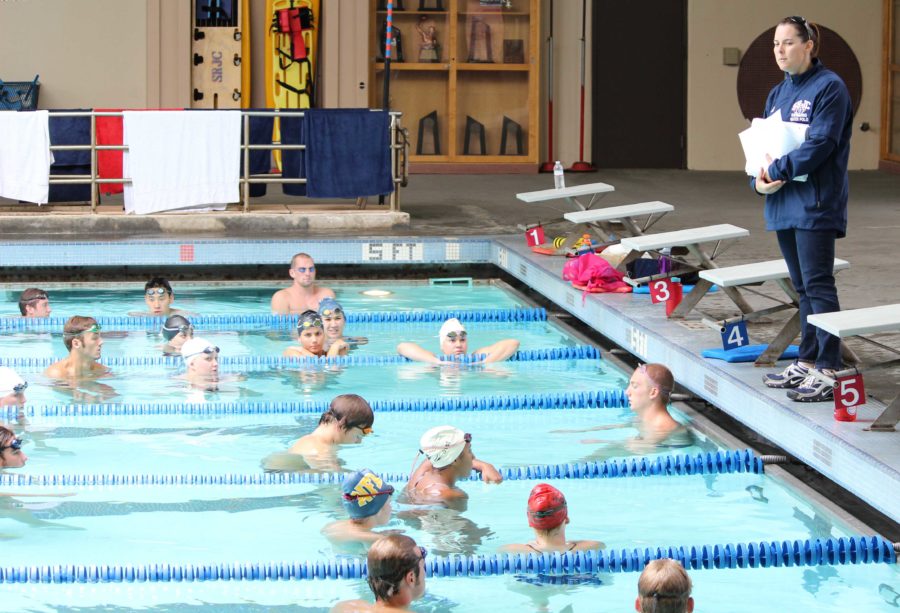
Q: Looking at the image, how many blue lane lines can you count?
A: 5